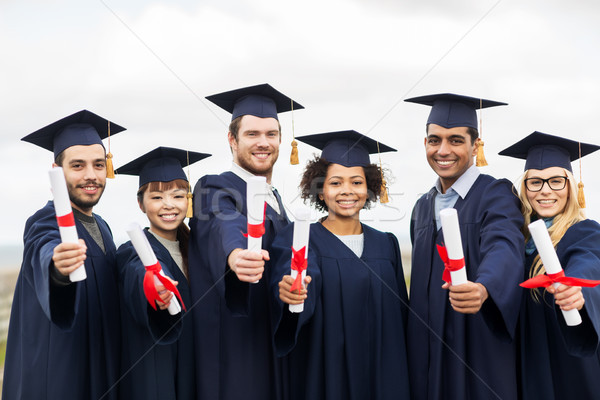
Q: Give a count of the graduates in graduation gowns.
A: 6